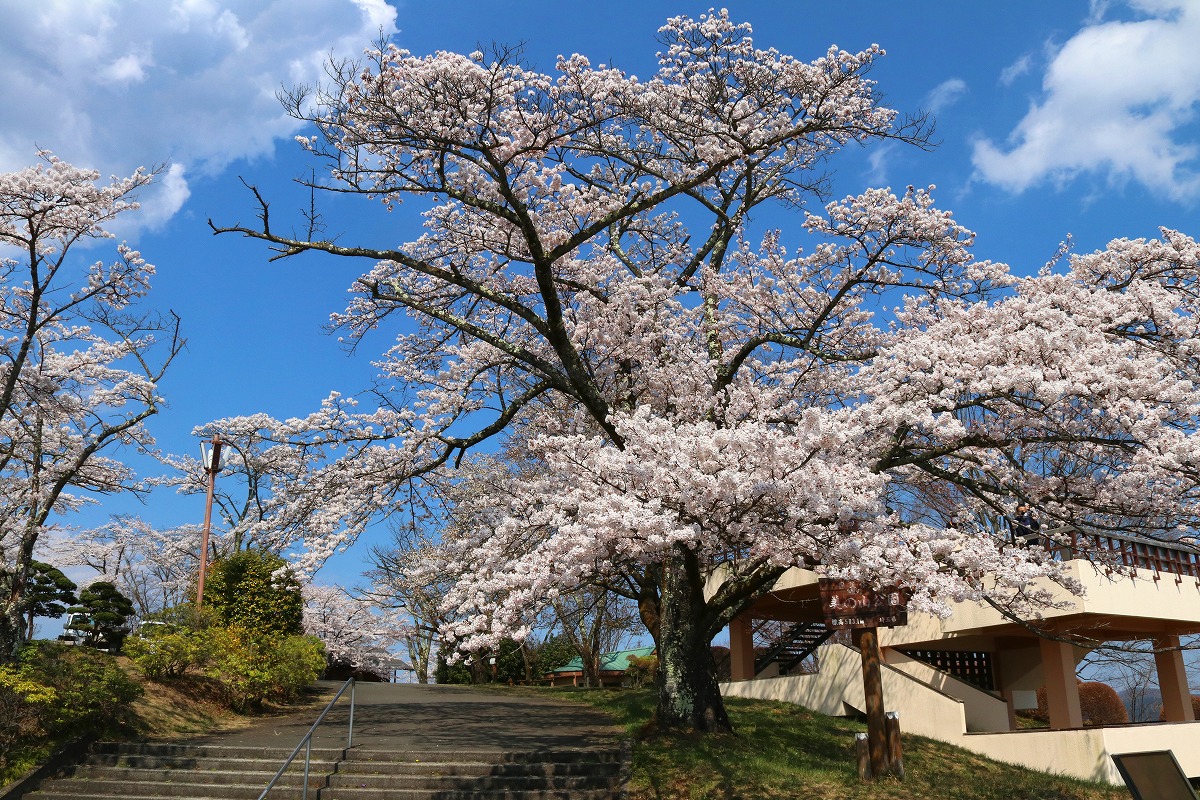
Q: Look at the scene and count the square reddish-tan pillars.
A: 3